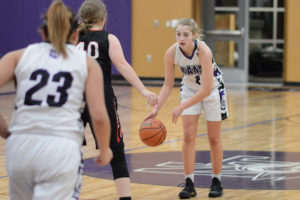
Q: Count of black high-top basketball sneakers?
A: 2